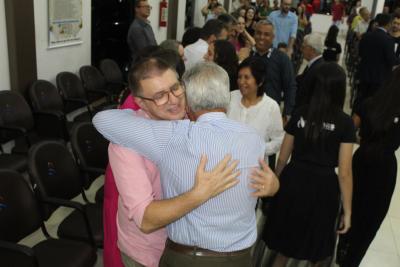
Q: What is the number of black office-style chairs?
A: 8